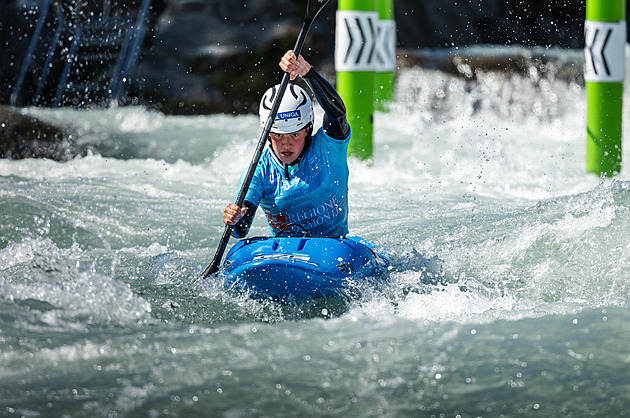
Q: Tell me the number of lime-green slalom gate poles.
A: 3